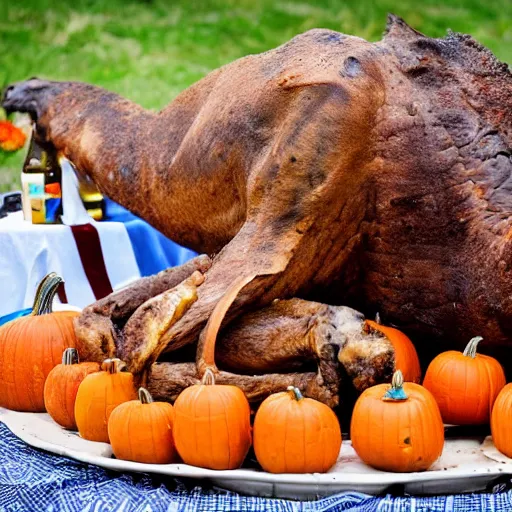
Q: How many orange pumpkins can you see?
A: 10